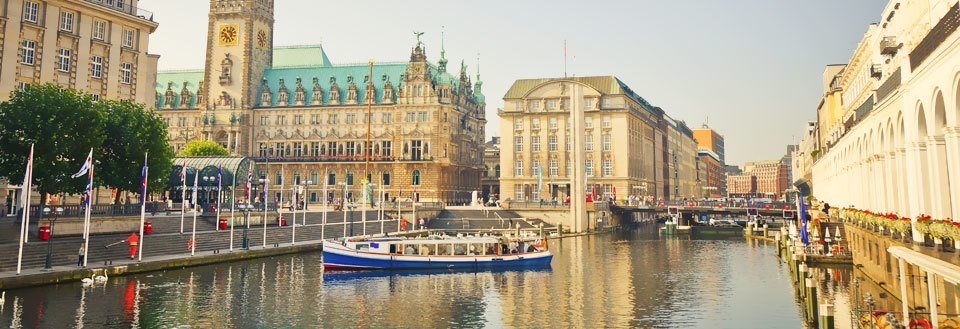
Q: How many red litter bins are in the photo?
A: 4